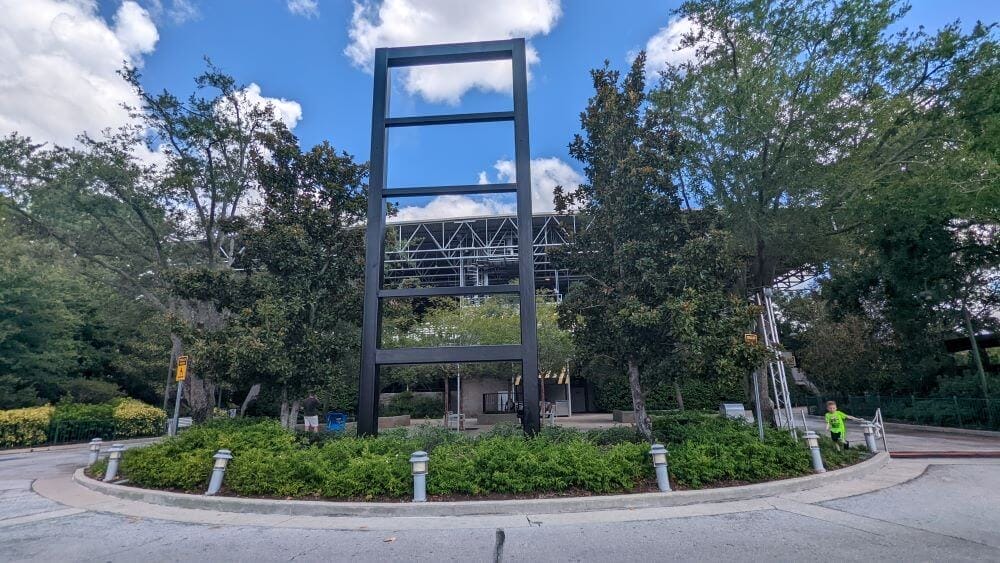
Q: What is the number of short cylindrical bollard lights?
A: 7